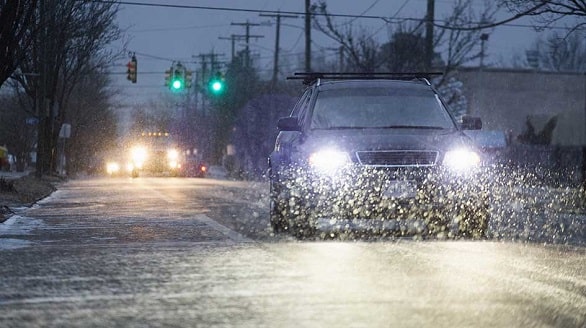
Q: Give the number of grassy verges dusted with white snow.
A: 1